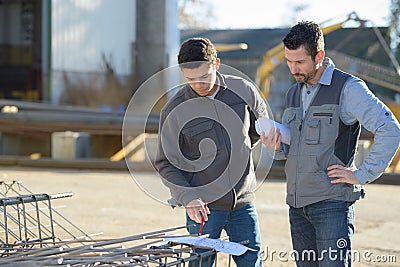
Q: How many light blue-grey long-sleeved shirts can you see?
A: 1